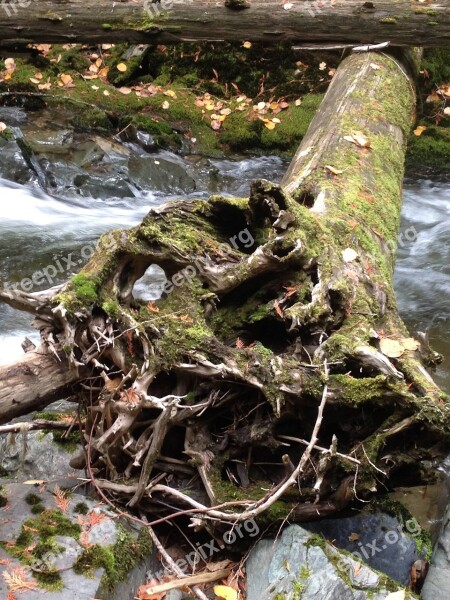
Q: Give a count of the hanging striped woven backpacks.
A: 0